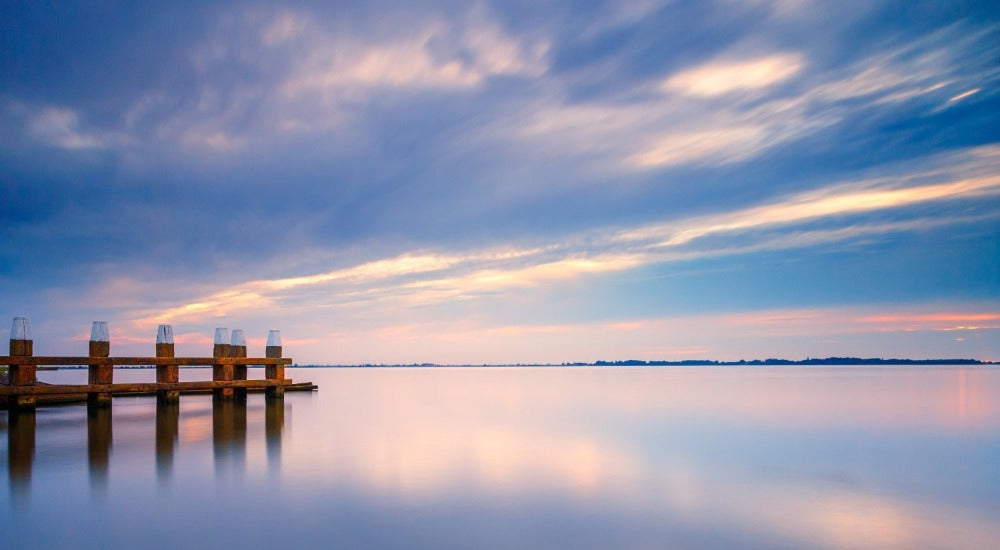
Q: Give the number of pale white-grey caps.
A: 6